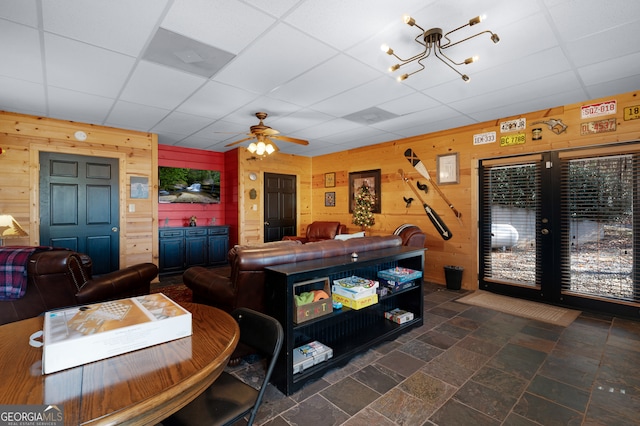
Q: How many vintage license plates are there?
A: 6